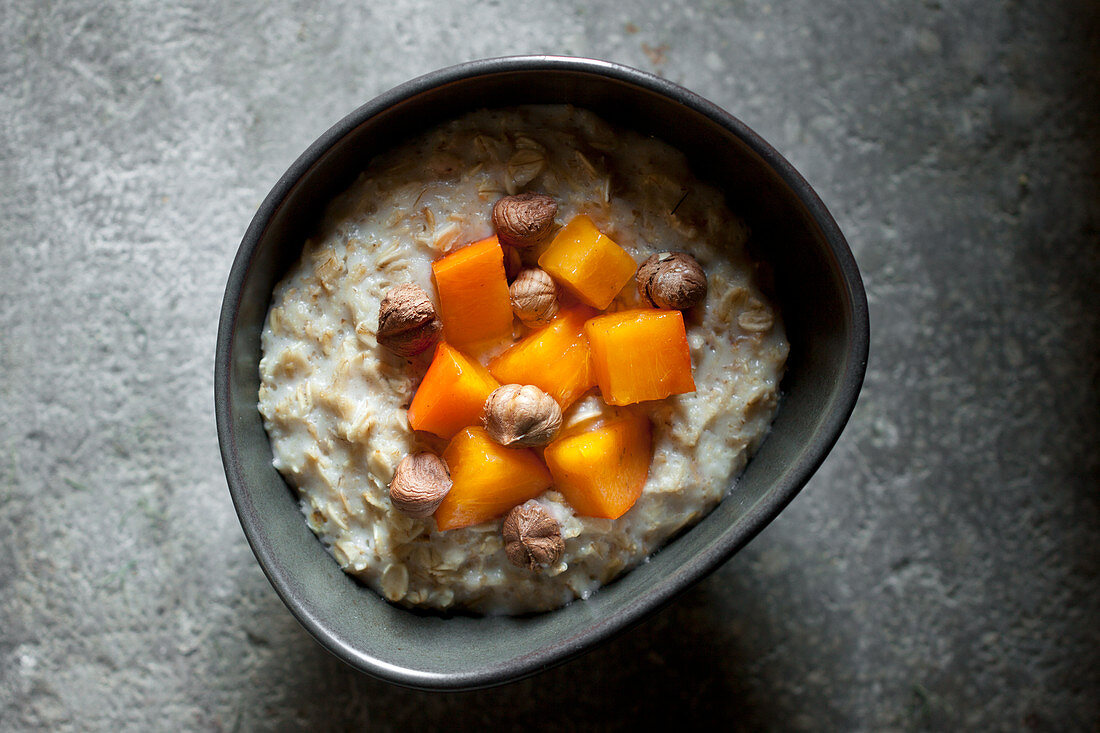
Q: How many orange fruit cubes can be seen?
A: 7